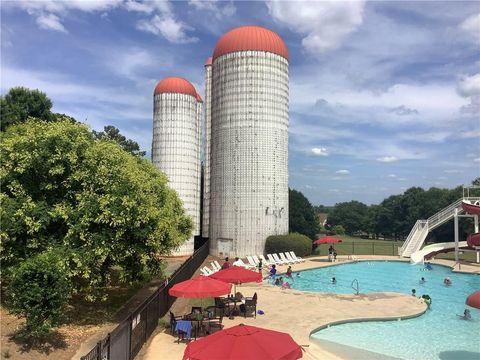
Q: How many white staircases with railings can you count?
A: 1